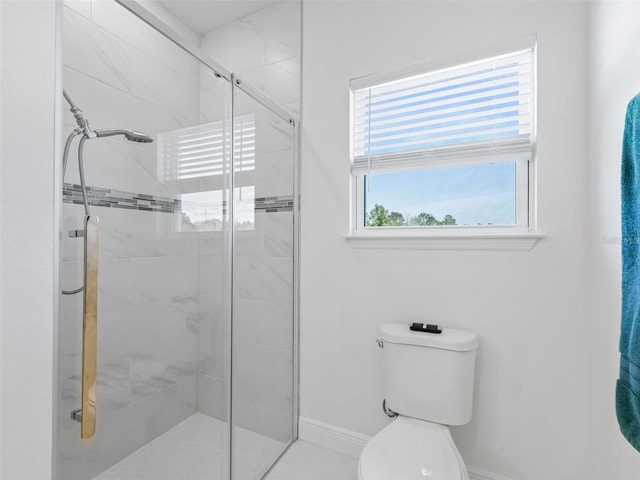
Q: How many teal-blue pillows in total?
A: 0